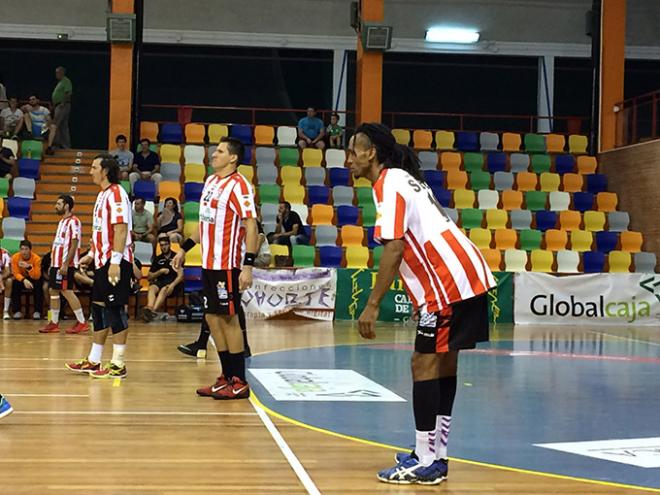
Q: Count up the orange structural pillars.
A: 3